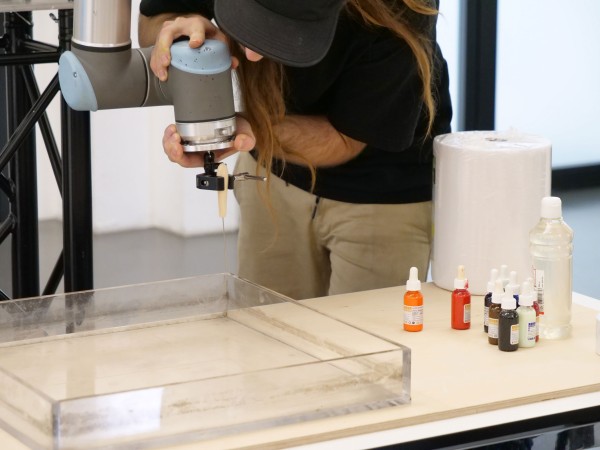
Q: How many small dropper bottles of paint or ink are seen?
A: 9